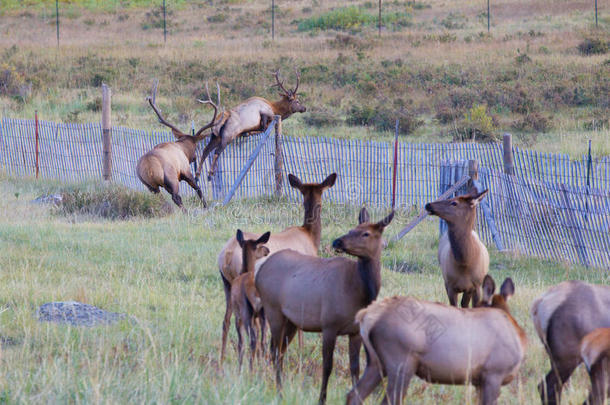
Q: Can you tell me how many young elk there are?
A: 2